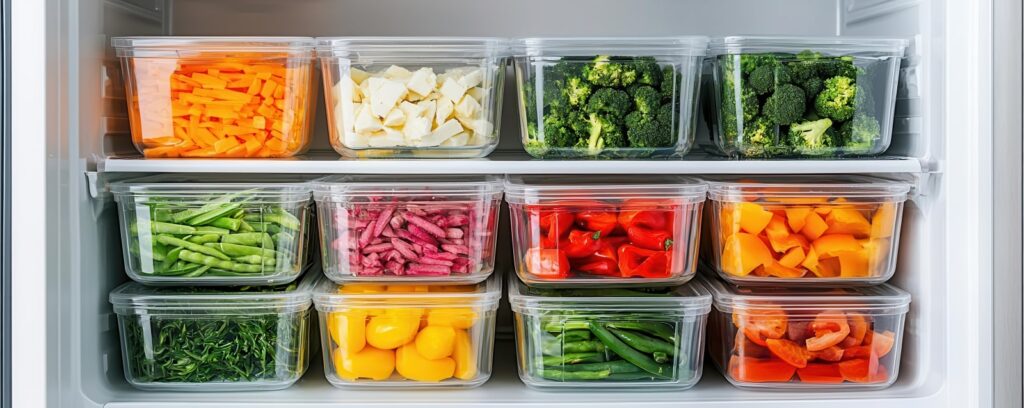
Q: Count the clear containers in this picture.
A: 12